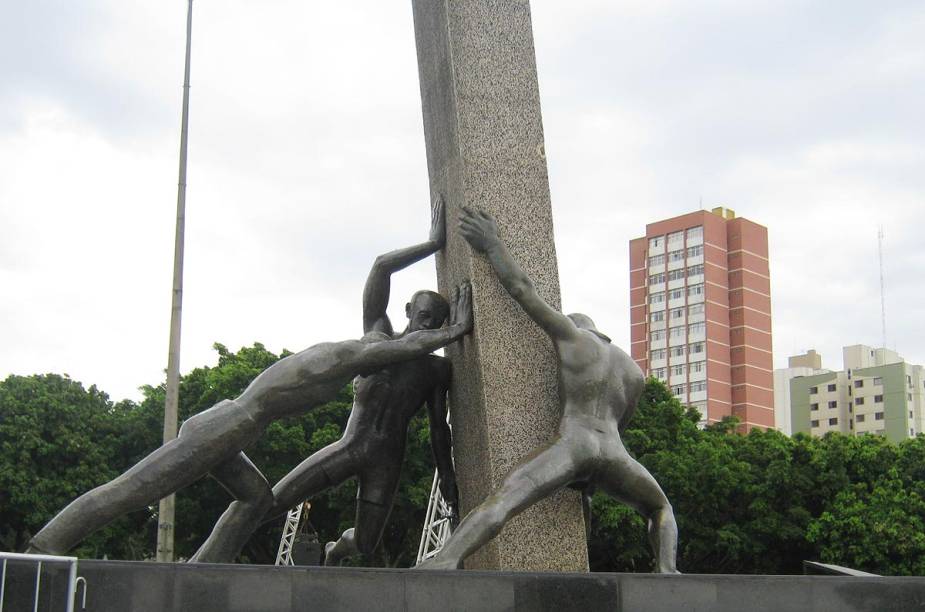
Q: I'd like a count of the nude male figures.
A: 3